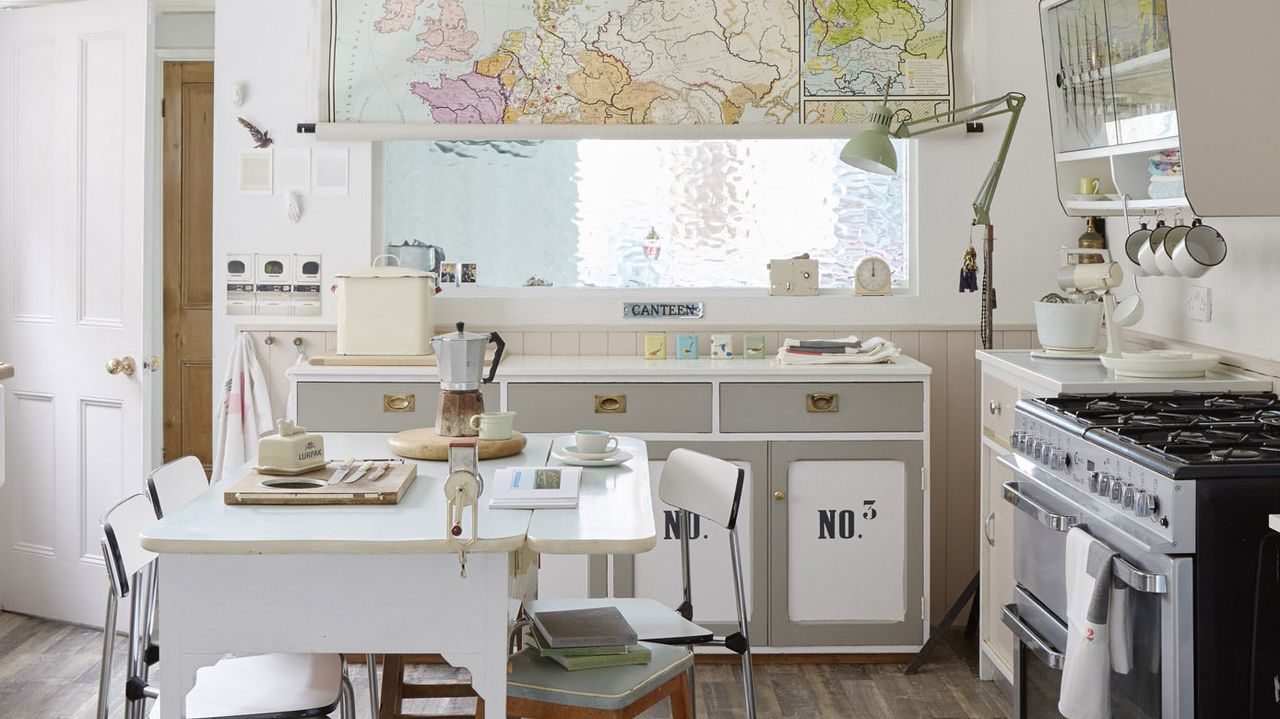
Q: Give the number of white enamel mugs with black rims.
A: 4